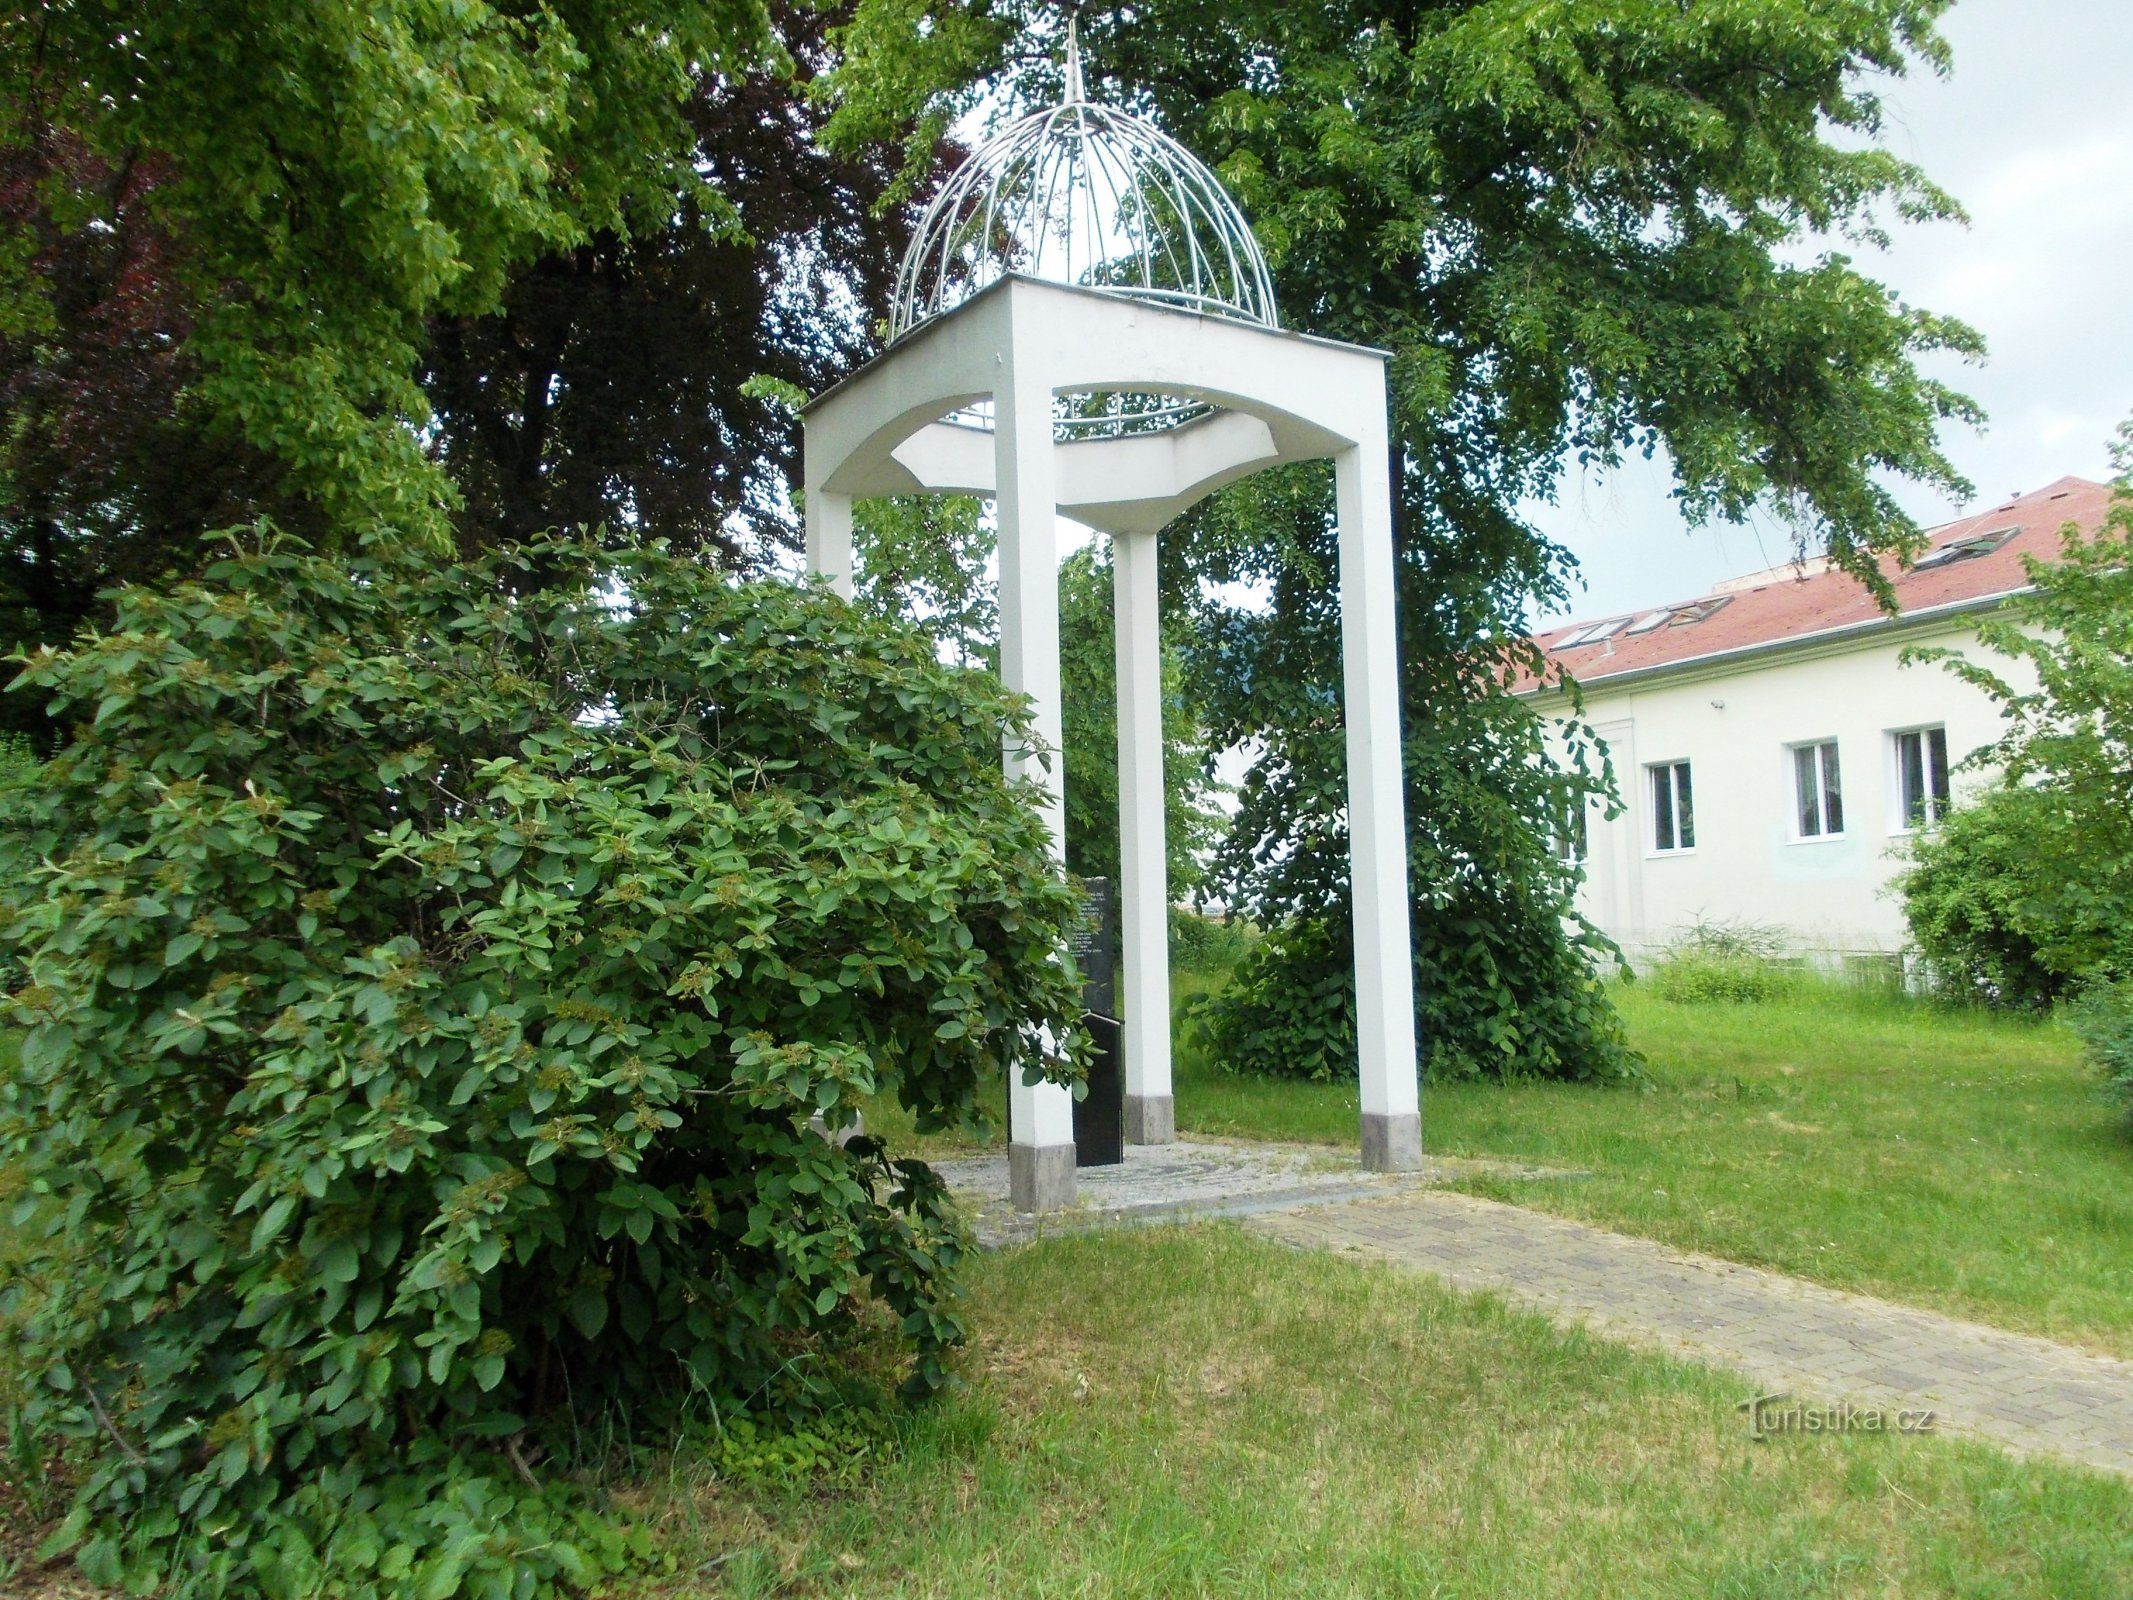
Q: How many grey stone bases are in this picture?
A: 4